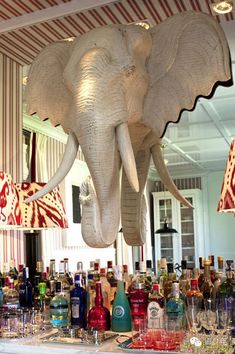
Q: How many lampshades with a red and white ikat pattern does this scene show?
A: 3